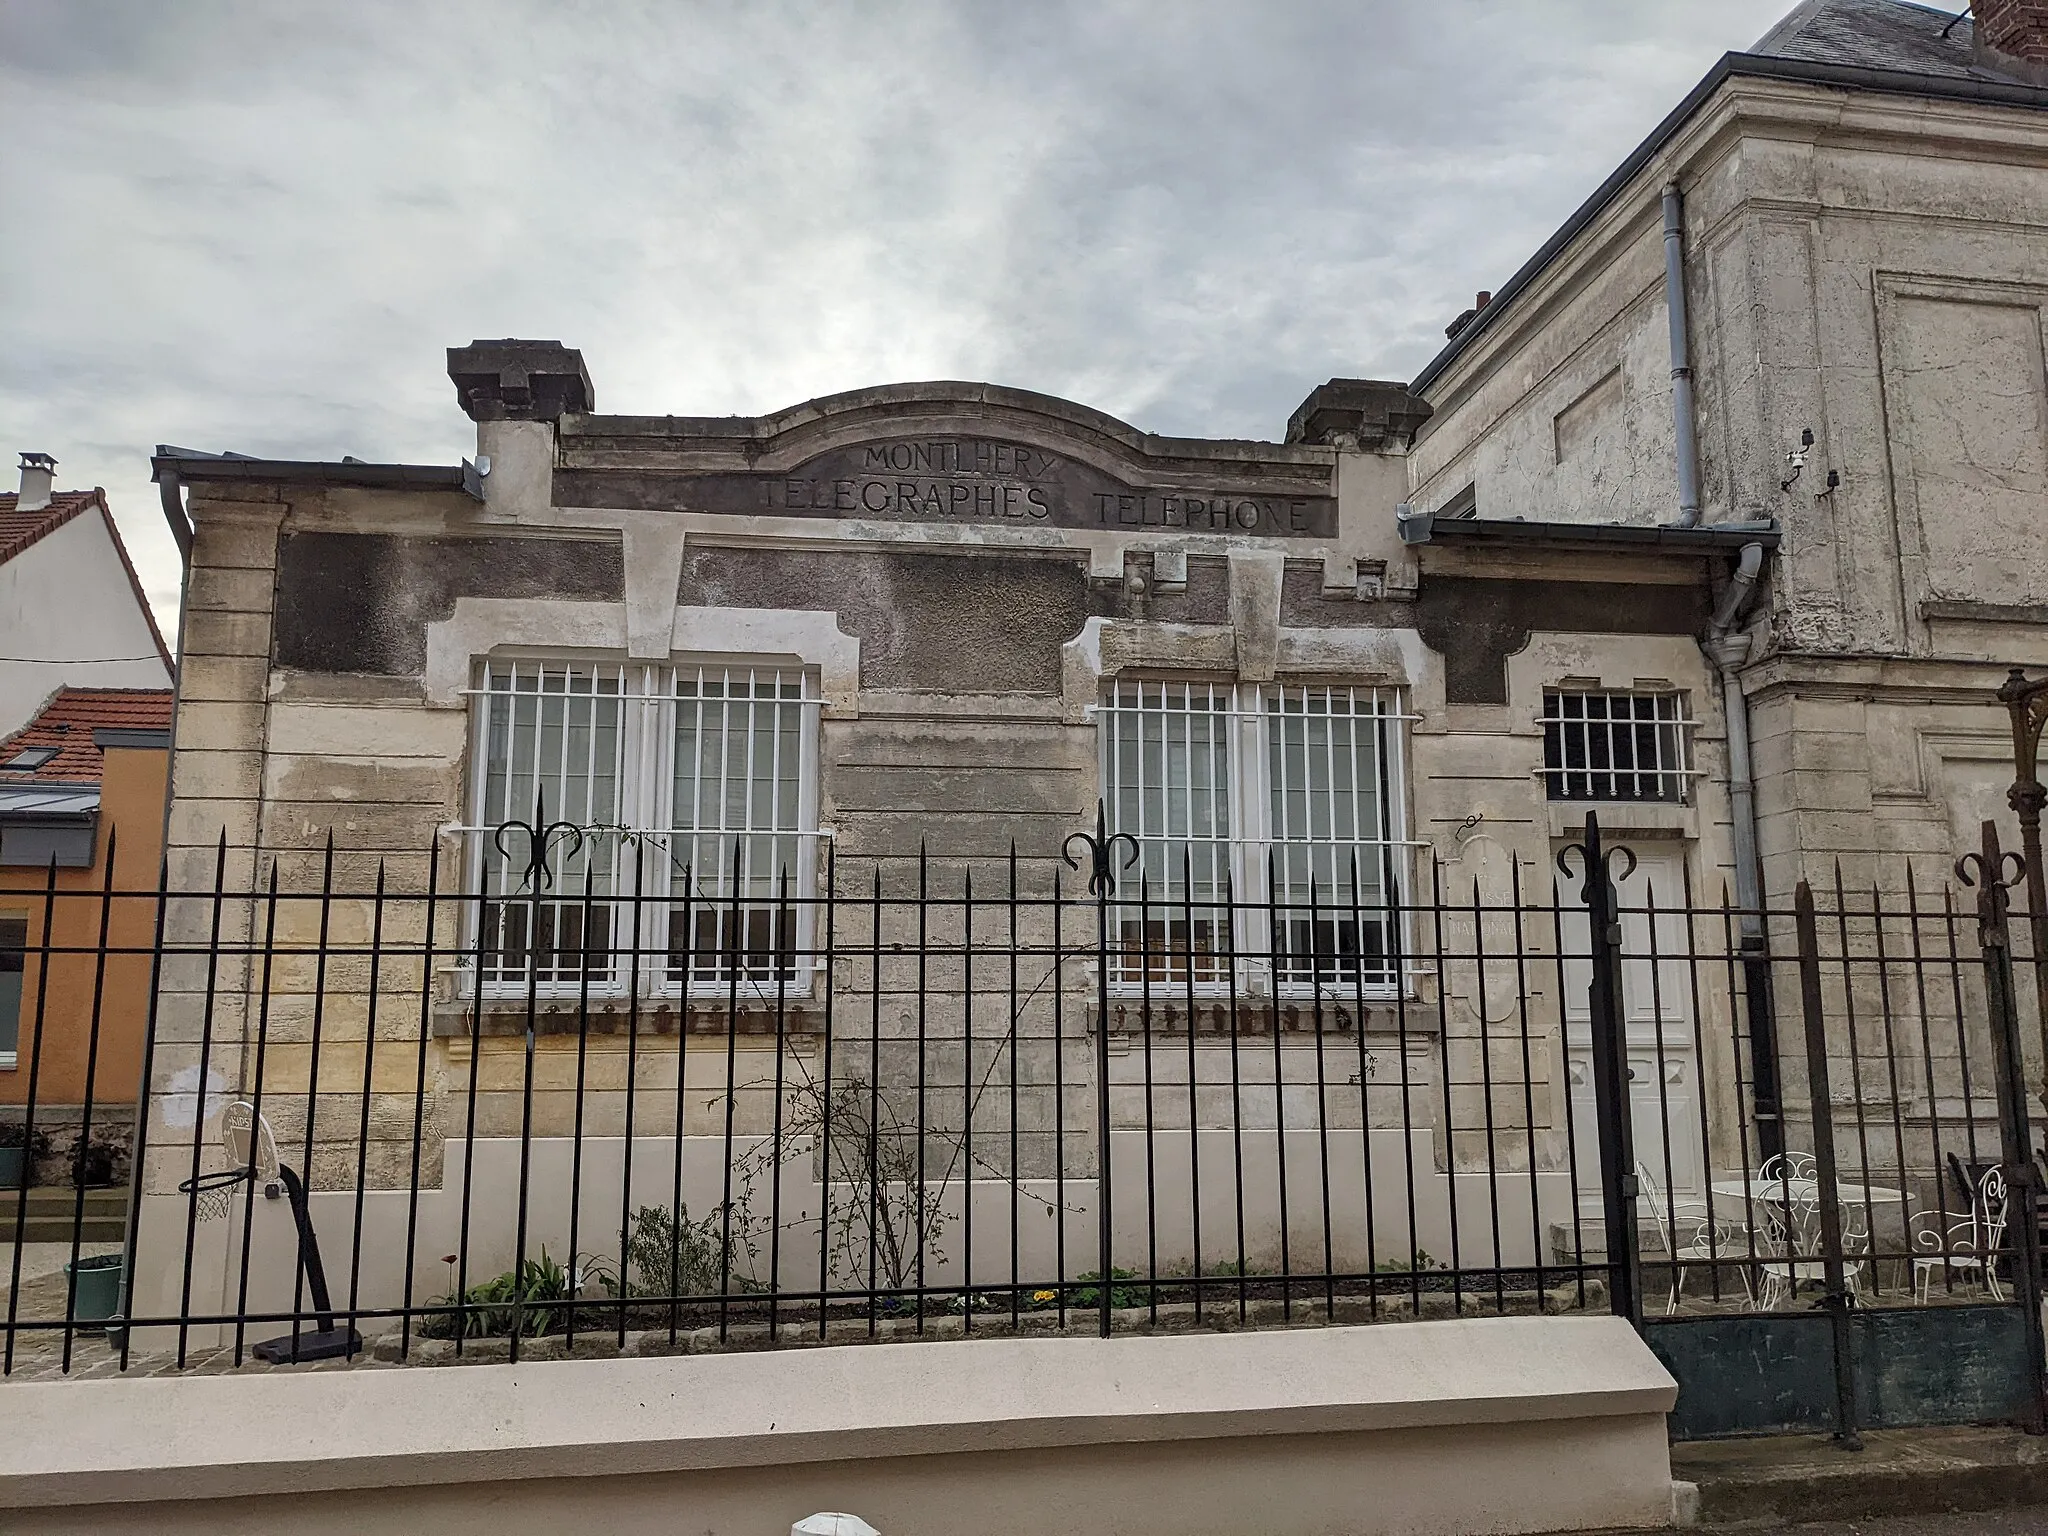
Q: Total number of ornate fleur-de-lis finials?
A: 4